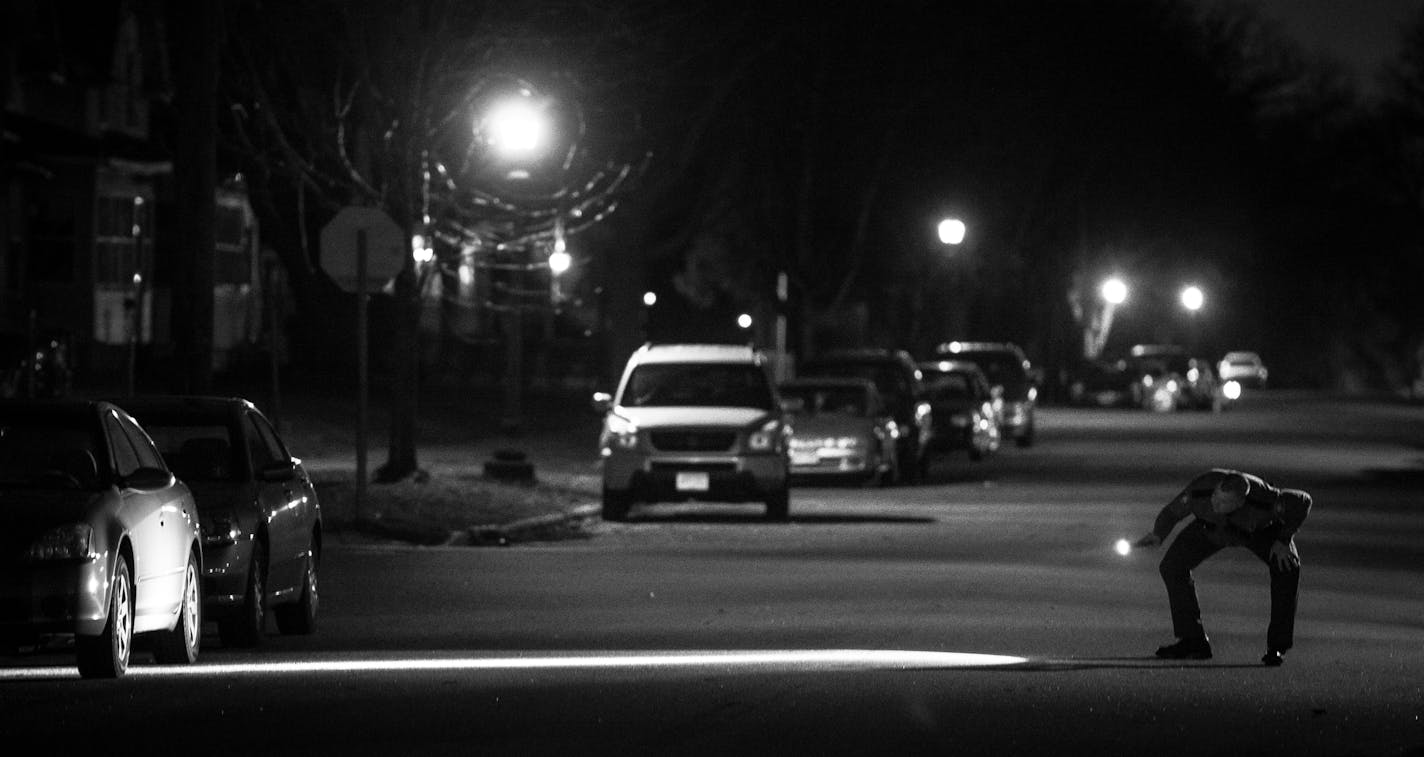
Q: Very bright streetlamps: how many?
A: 4